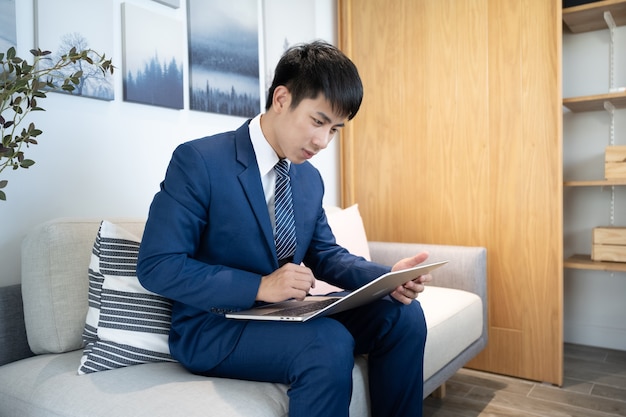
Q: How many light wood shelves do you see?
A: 4